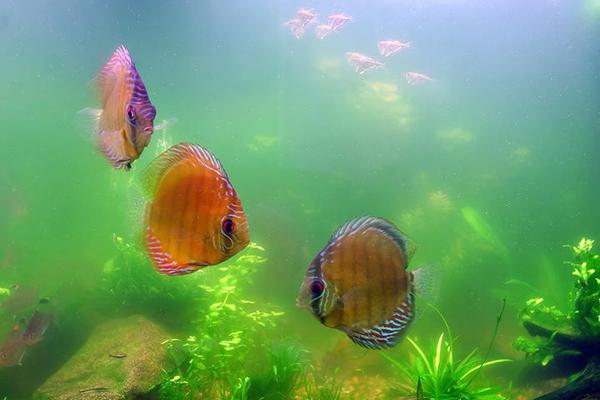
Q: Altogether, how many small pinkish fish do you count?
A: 7